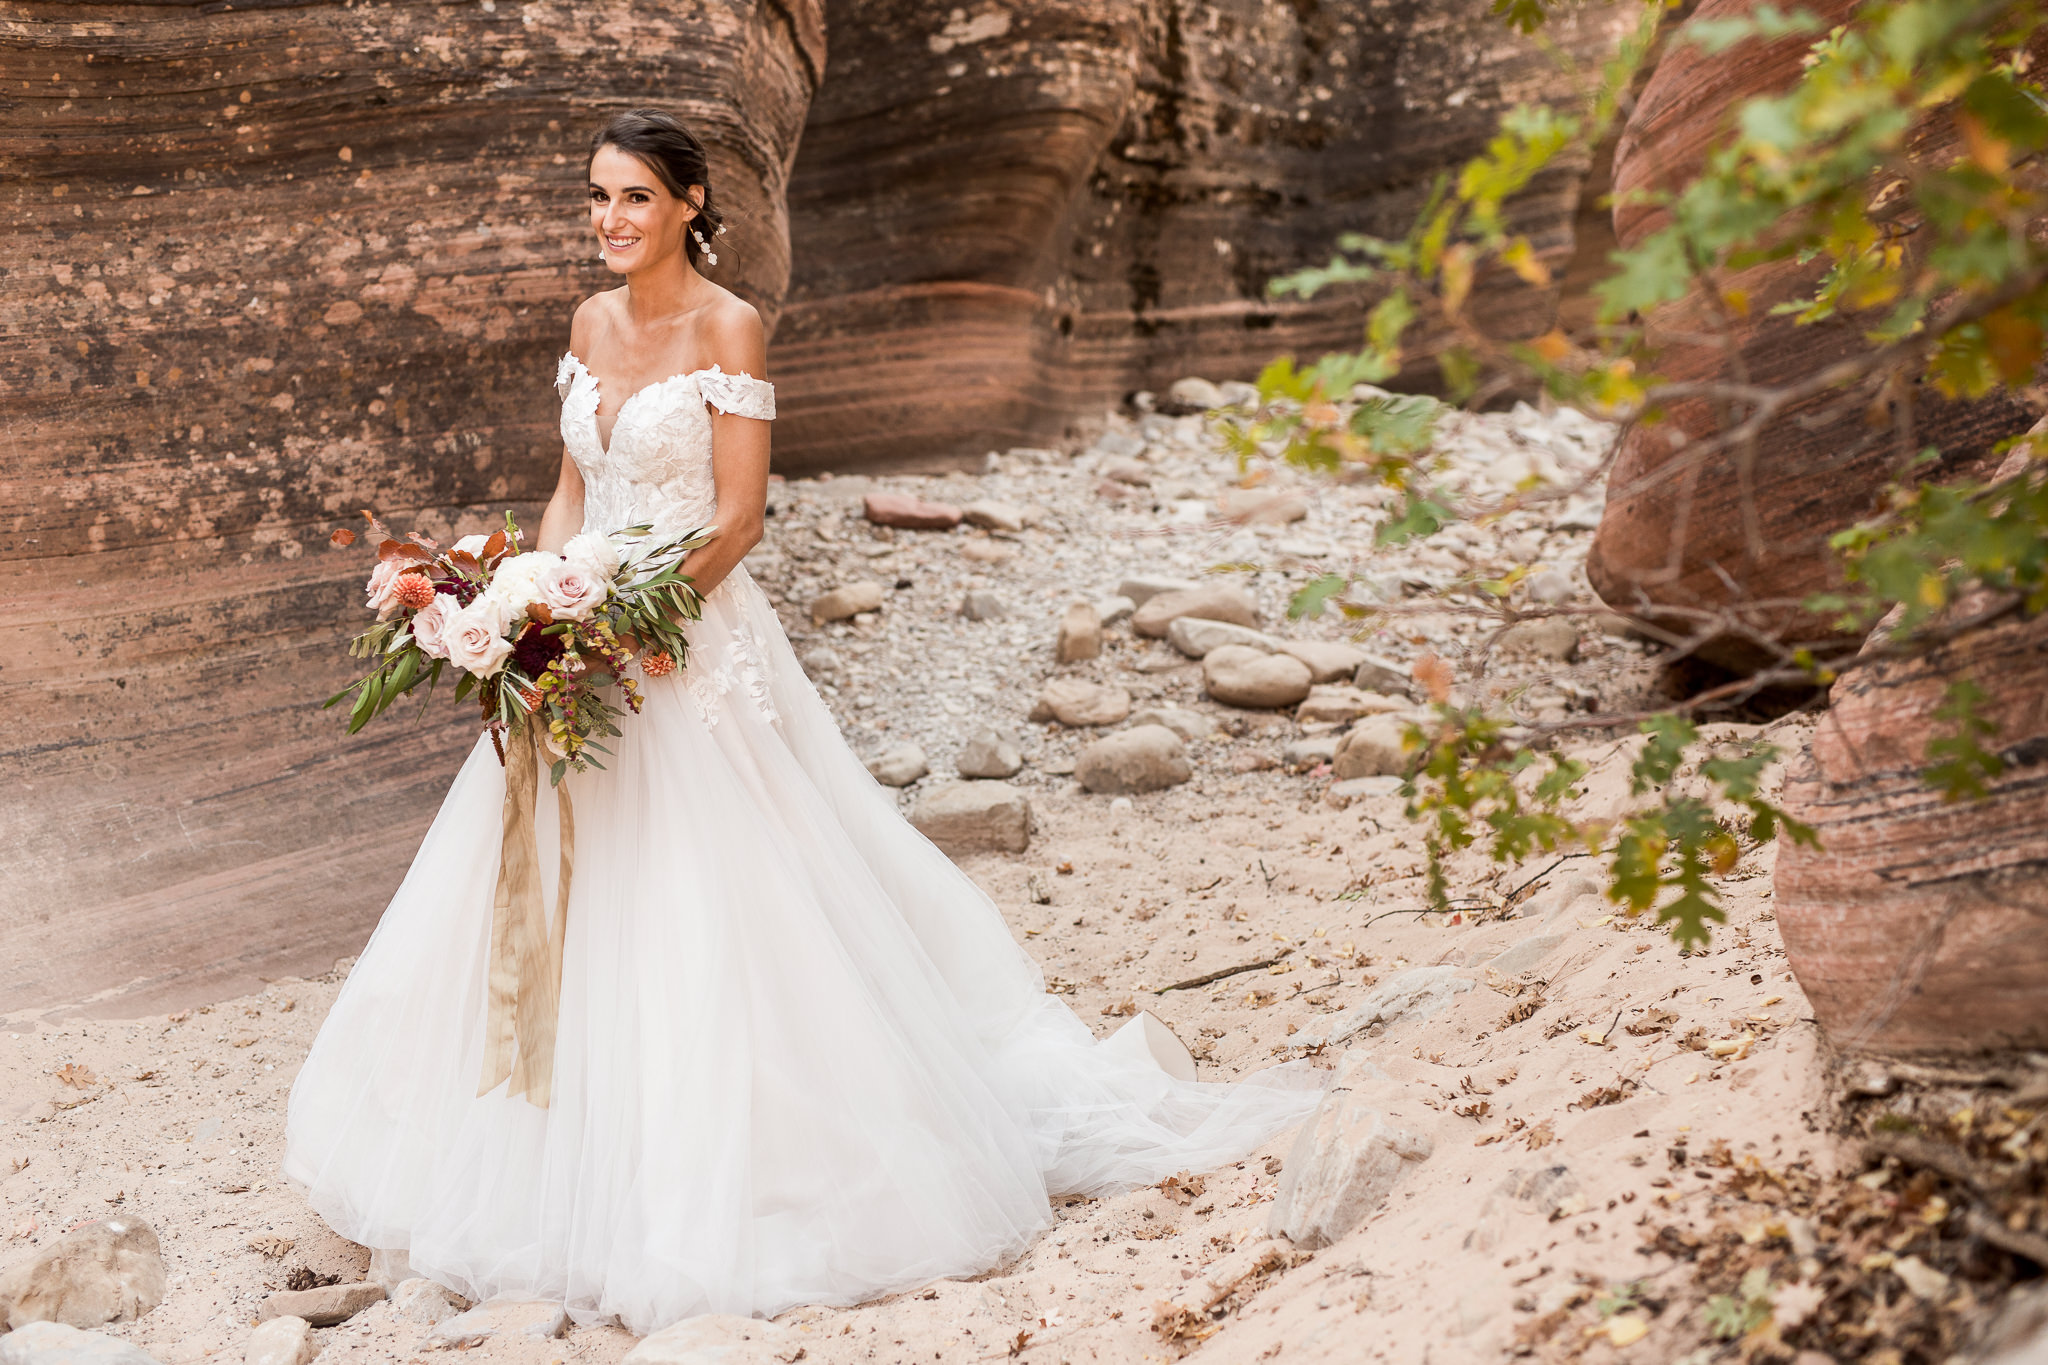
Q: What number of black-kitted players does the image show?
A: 0